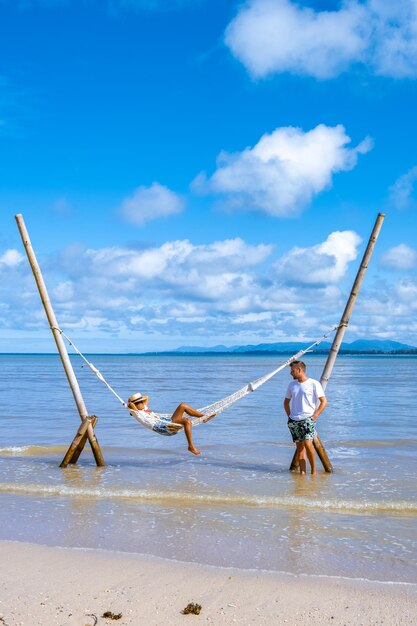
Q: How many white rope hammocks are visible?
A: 1